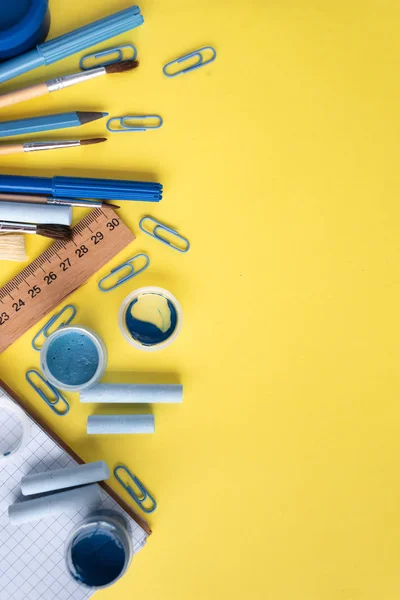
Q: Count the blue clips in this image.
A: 8